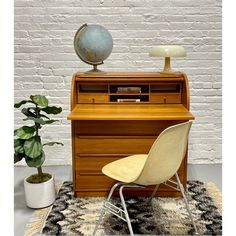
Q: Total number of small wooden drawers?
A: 2